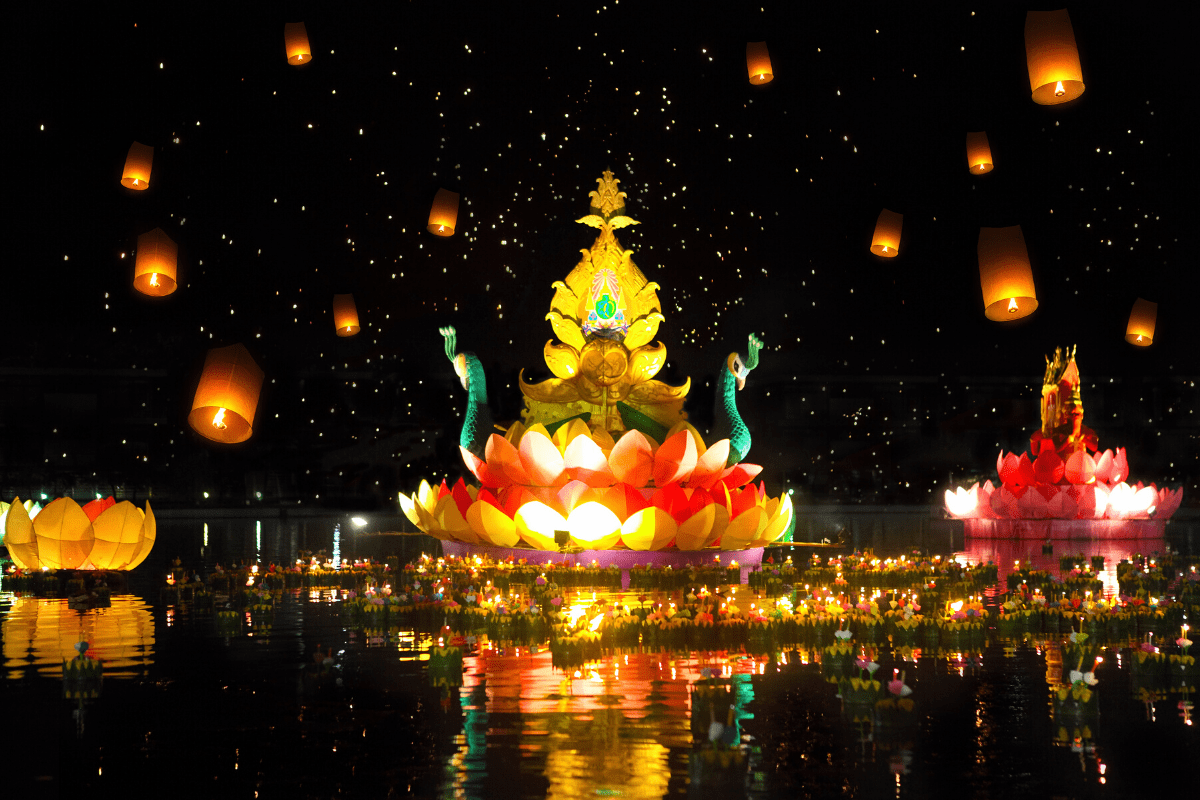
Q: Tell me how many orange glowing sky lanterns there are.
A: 12